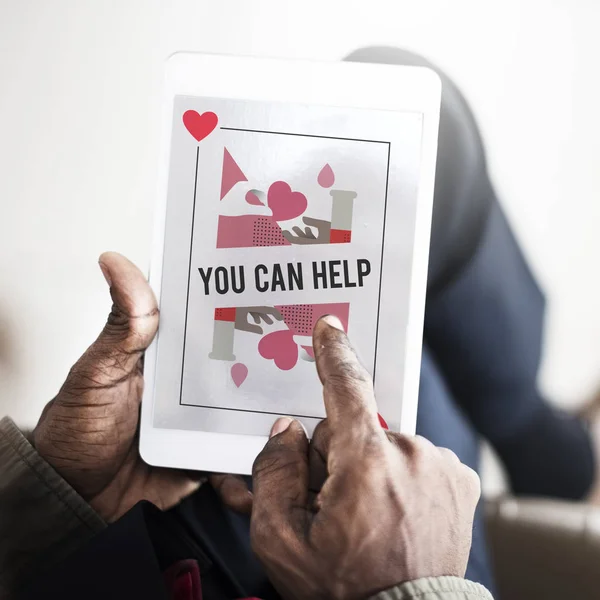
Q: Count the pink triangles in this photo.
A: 1